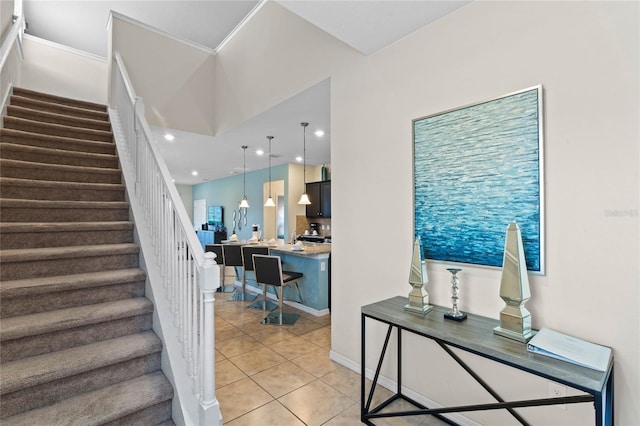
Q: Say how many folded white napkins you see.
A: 4